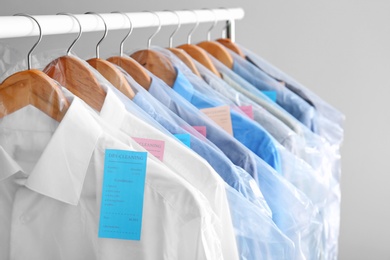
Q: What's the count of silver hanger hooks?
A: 9